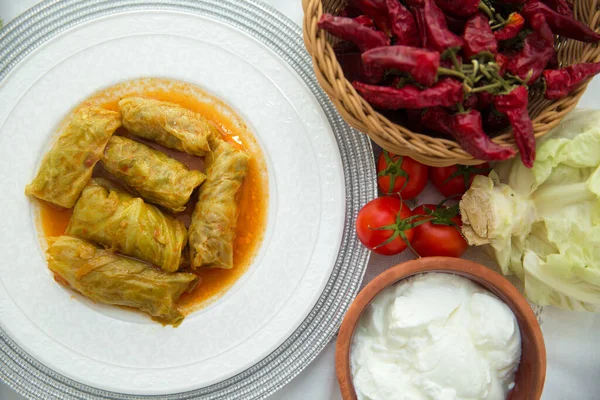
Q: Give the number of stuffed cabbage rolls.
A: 6